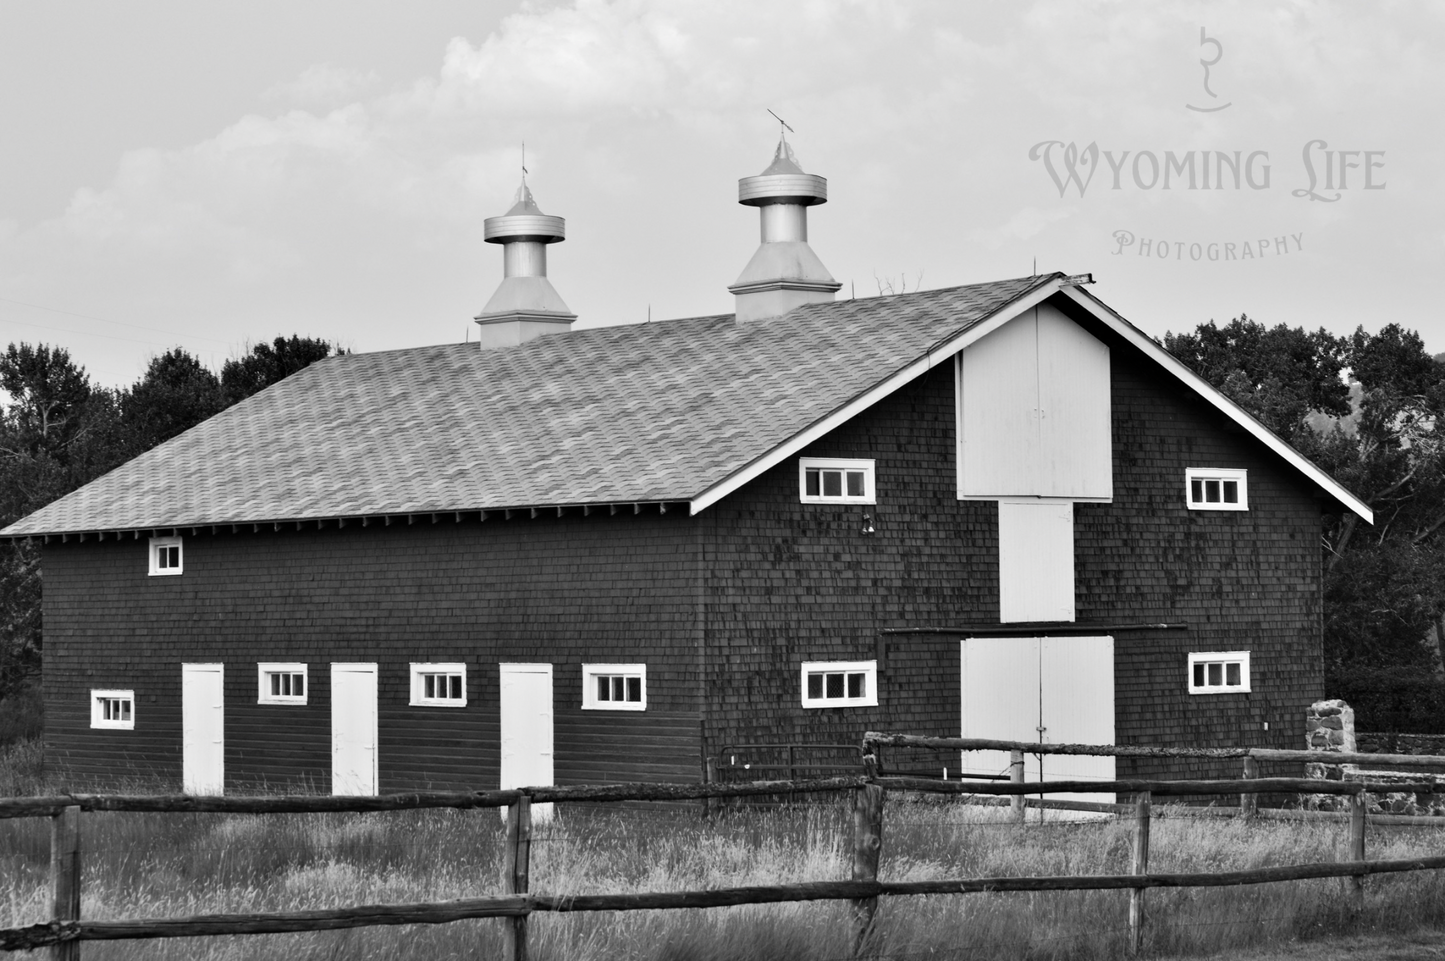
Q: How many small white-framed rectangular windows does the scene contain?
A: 9